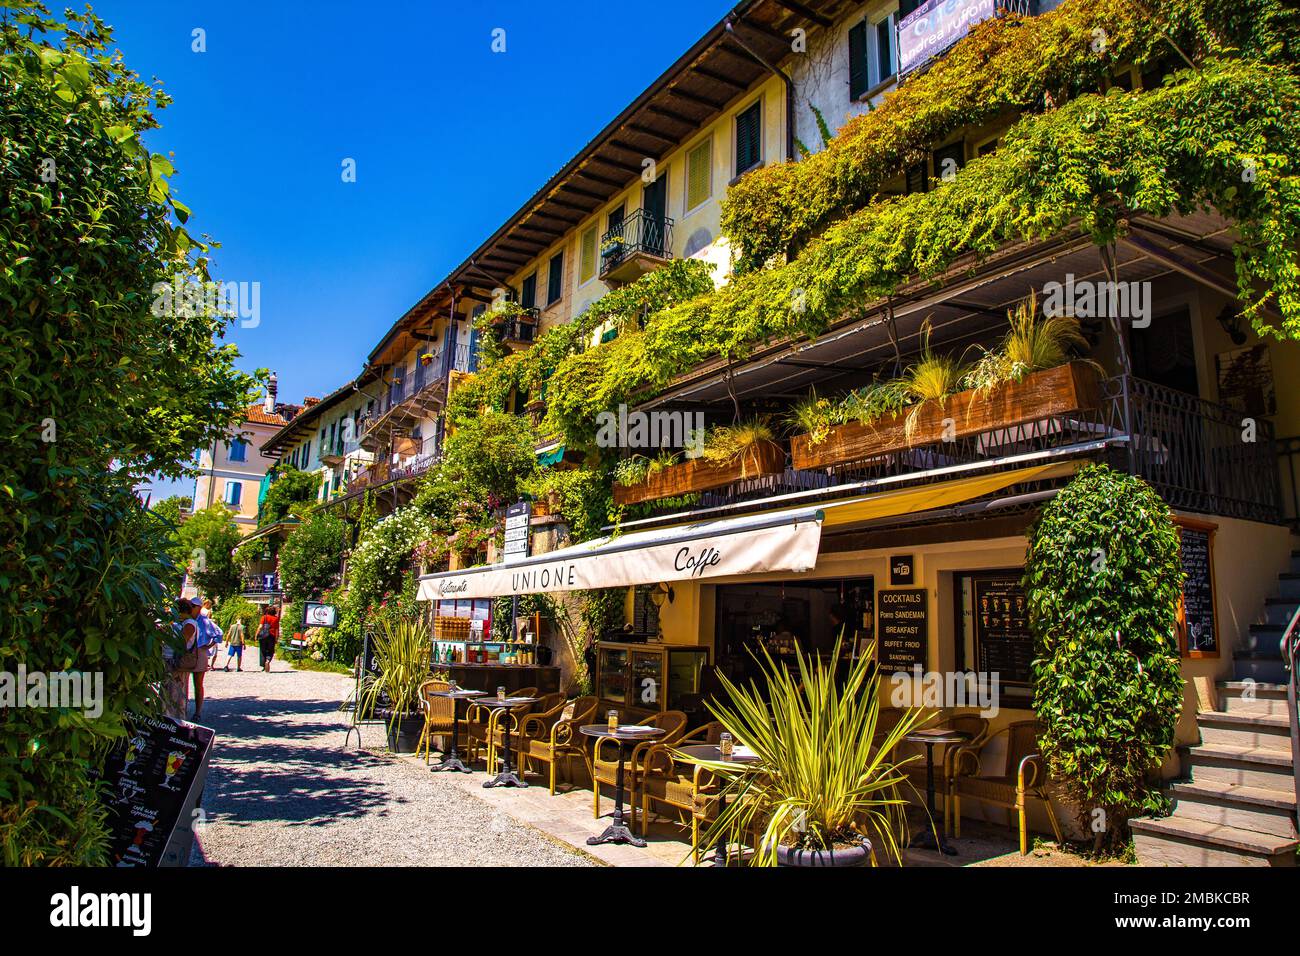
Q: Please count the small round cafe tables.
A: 5